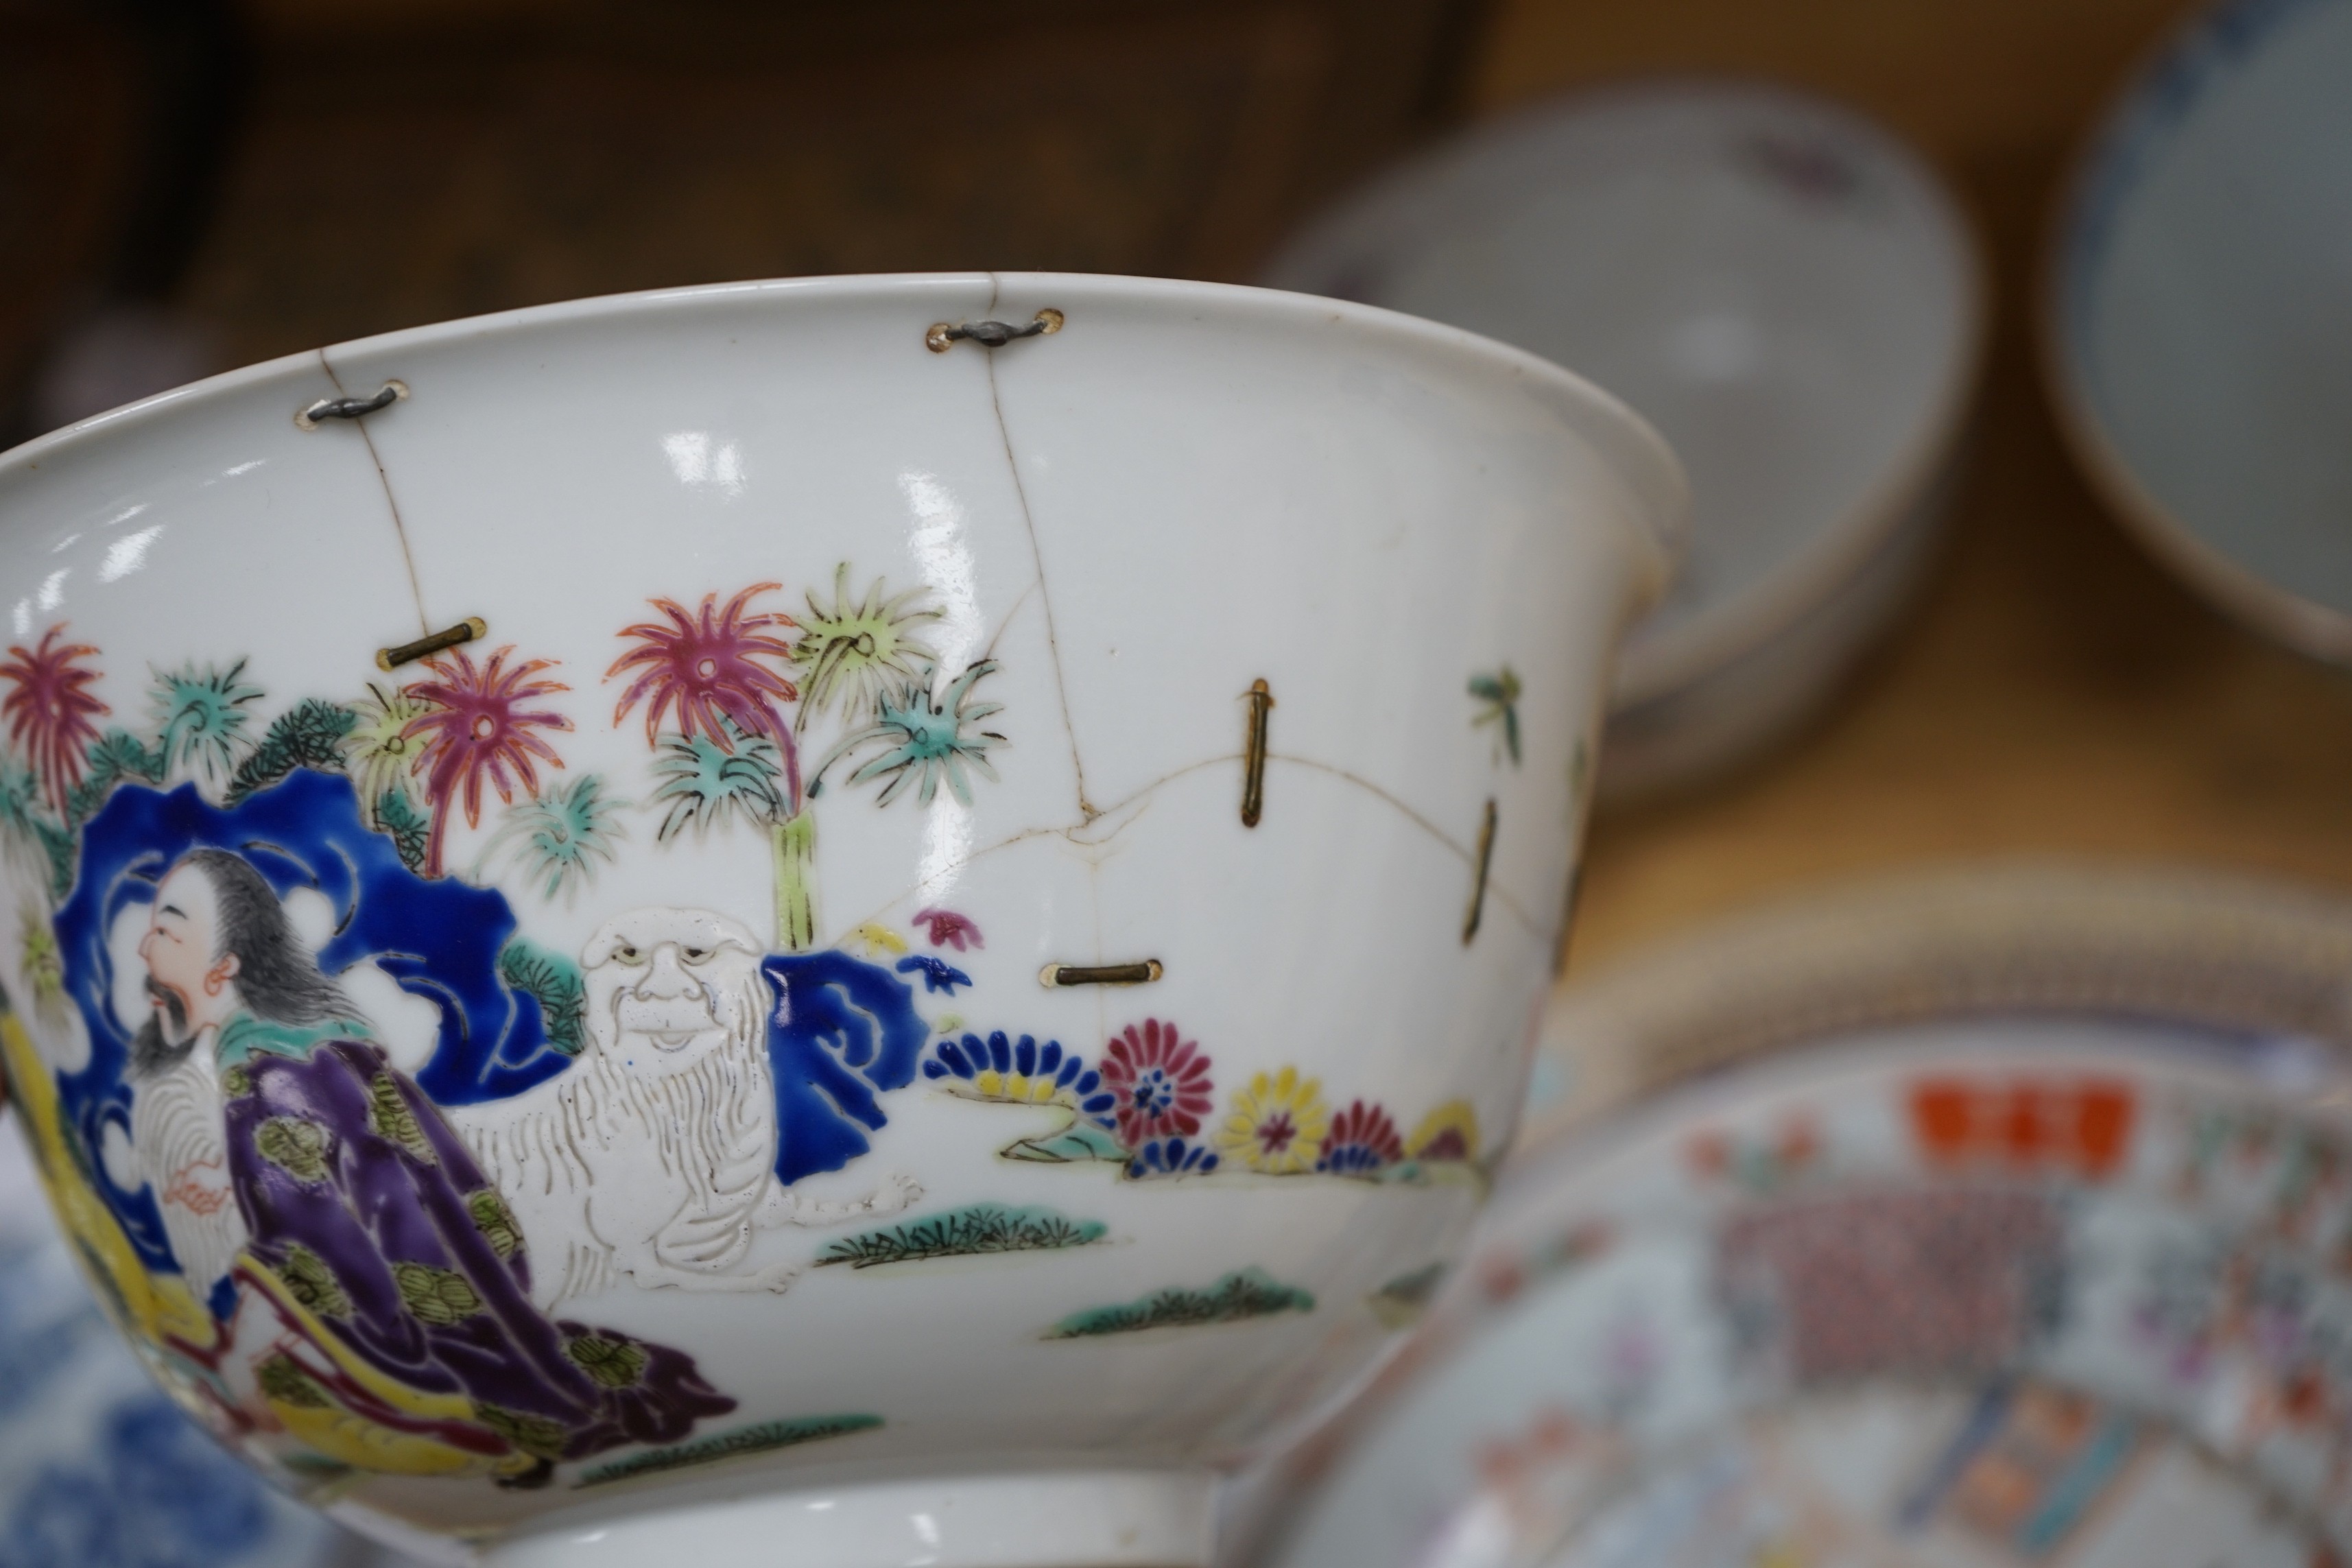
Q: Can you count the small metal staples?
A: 6